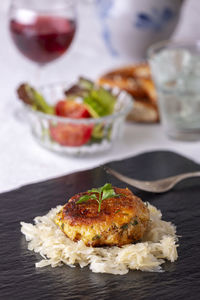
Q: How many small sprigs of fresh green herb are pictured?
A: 1